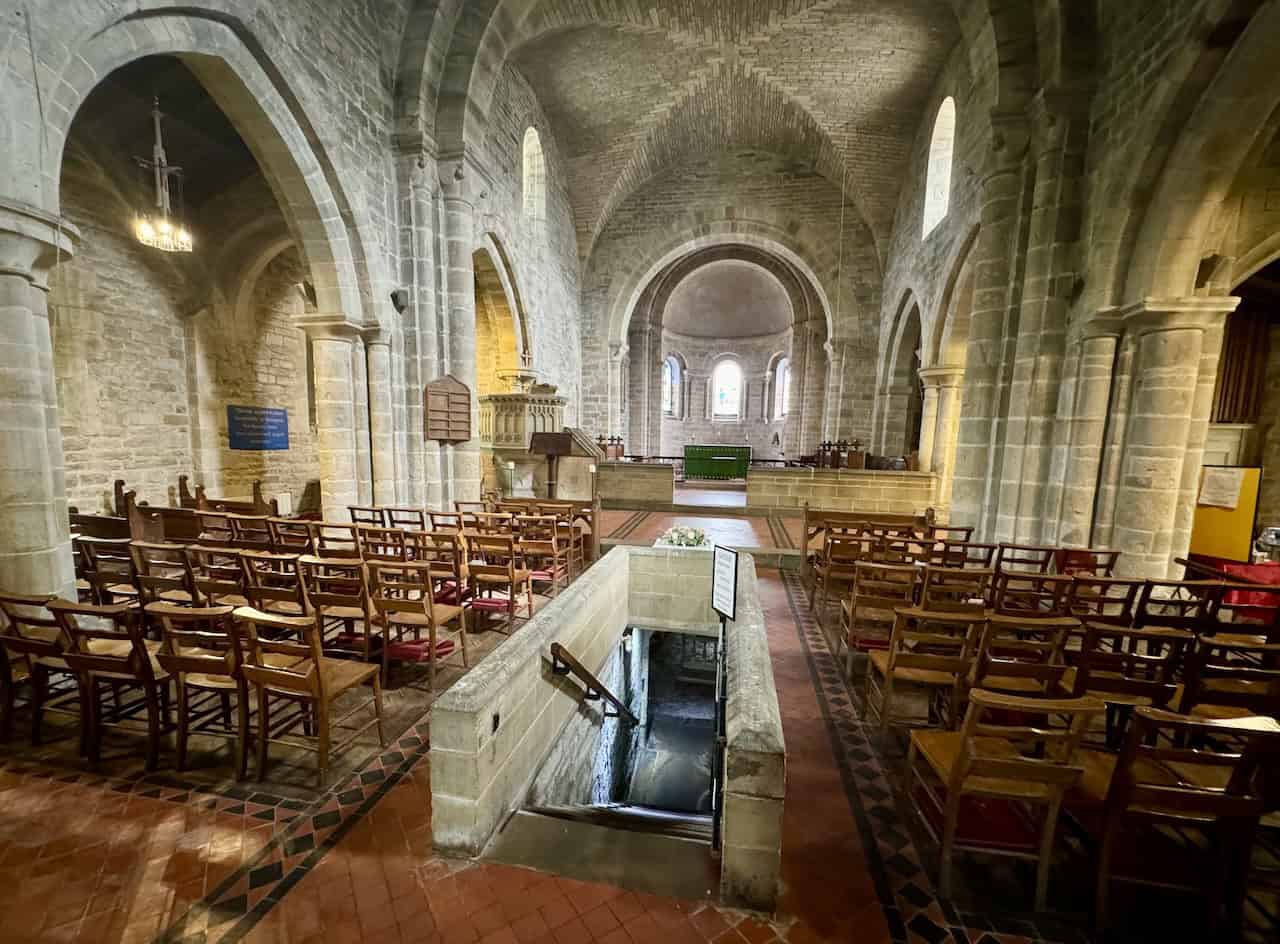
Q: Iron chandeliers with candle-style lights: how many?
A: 1